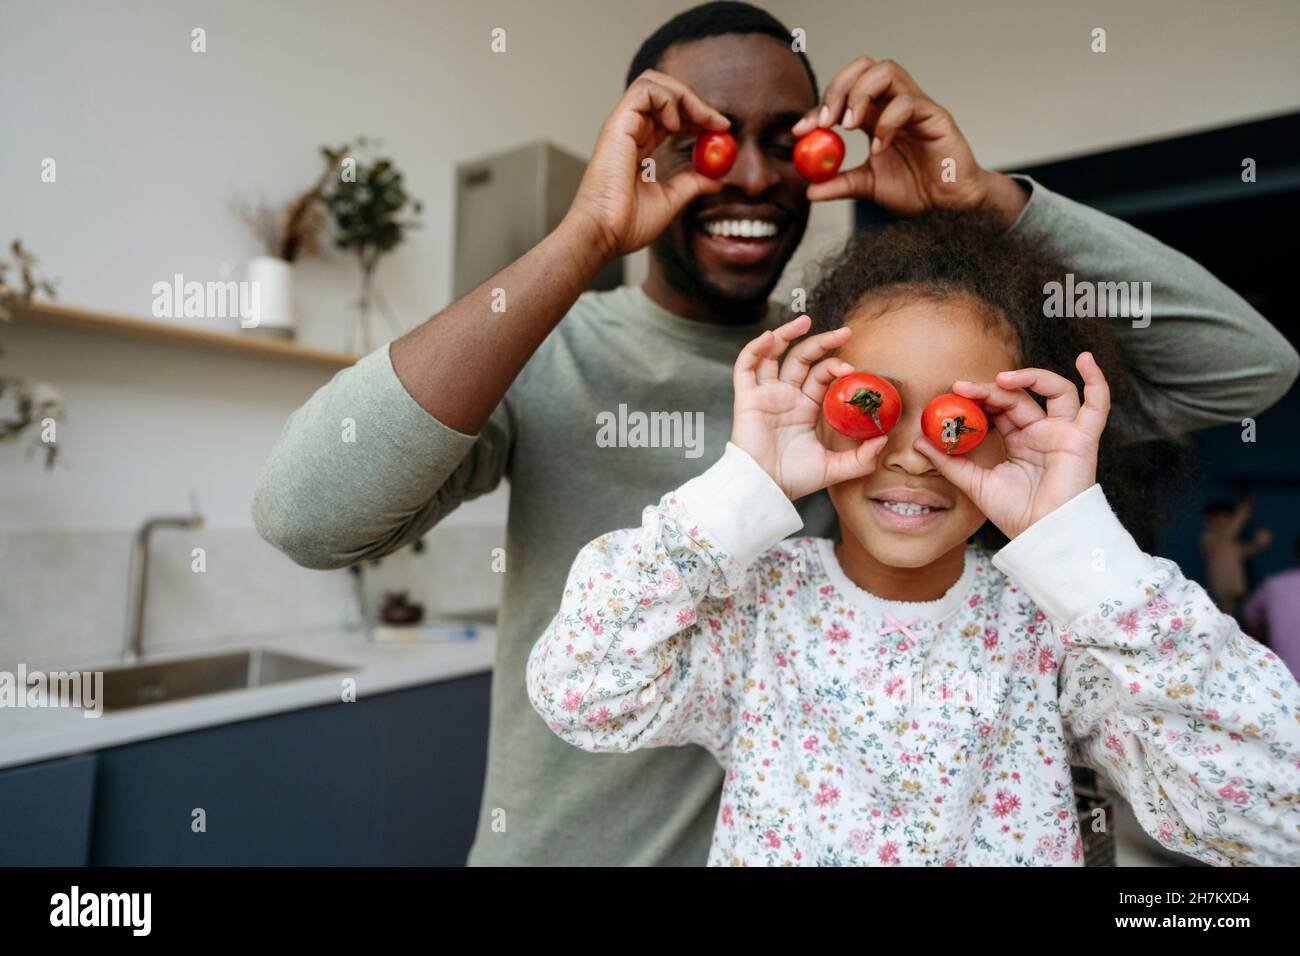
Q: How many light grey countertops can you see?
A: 1